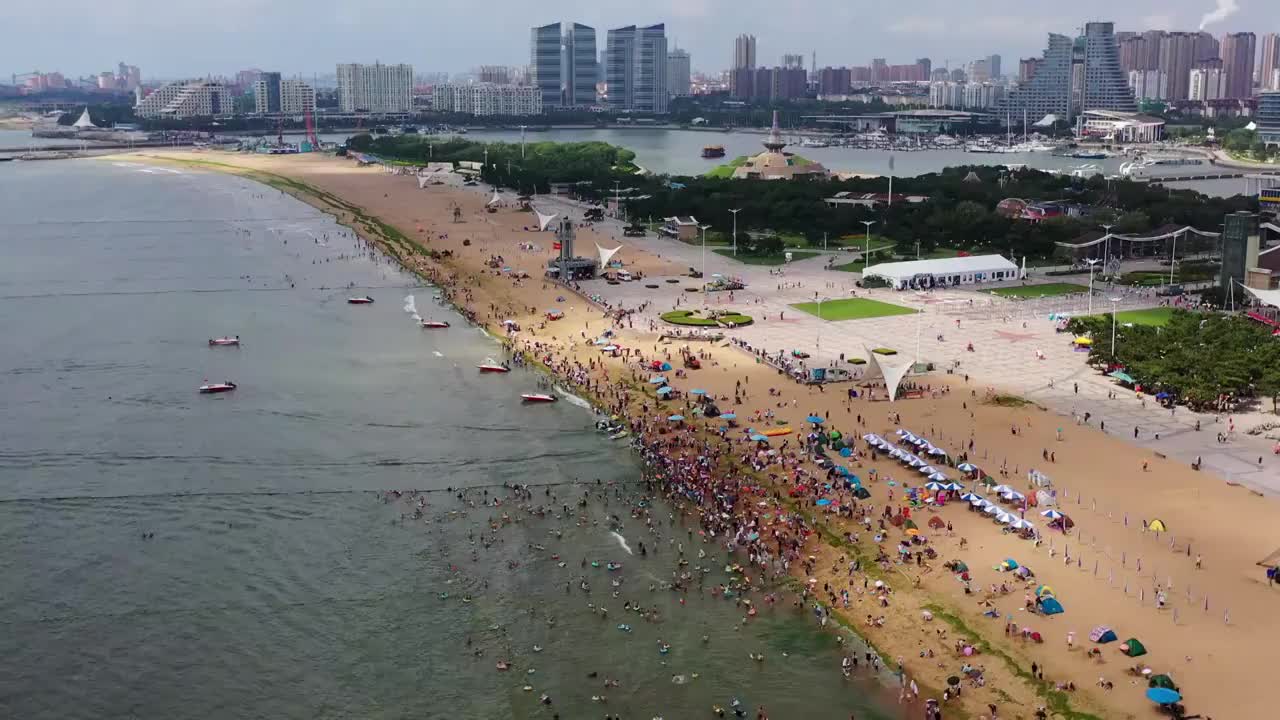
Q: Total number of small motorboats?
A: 6